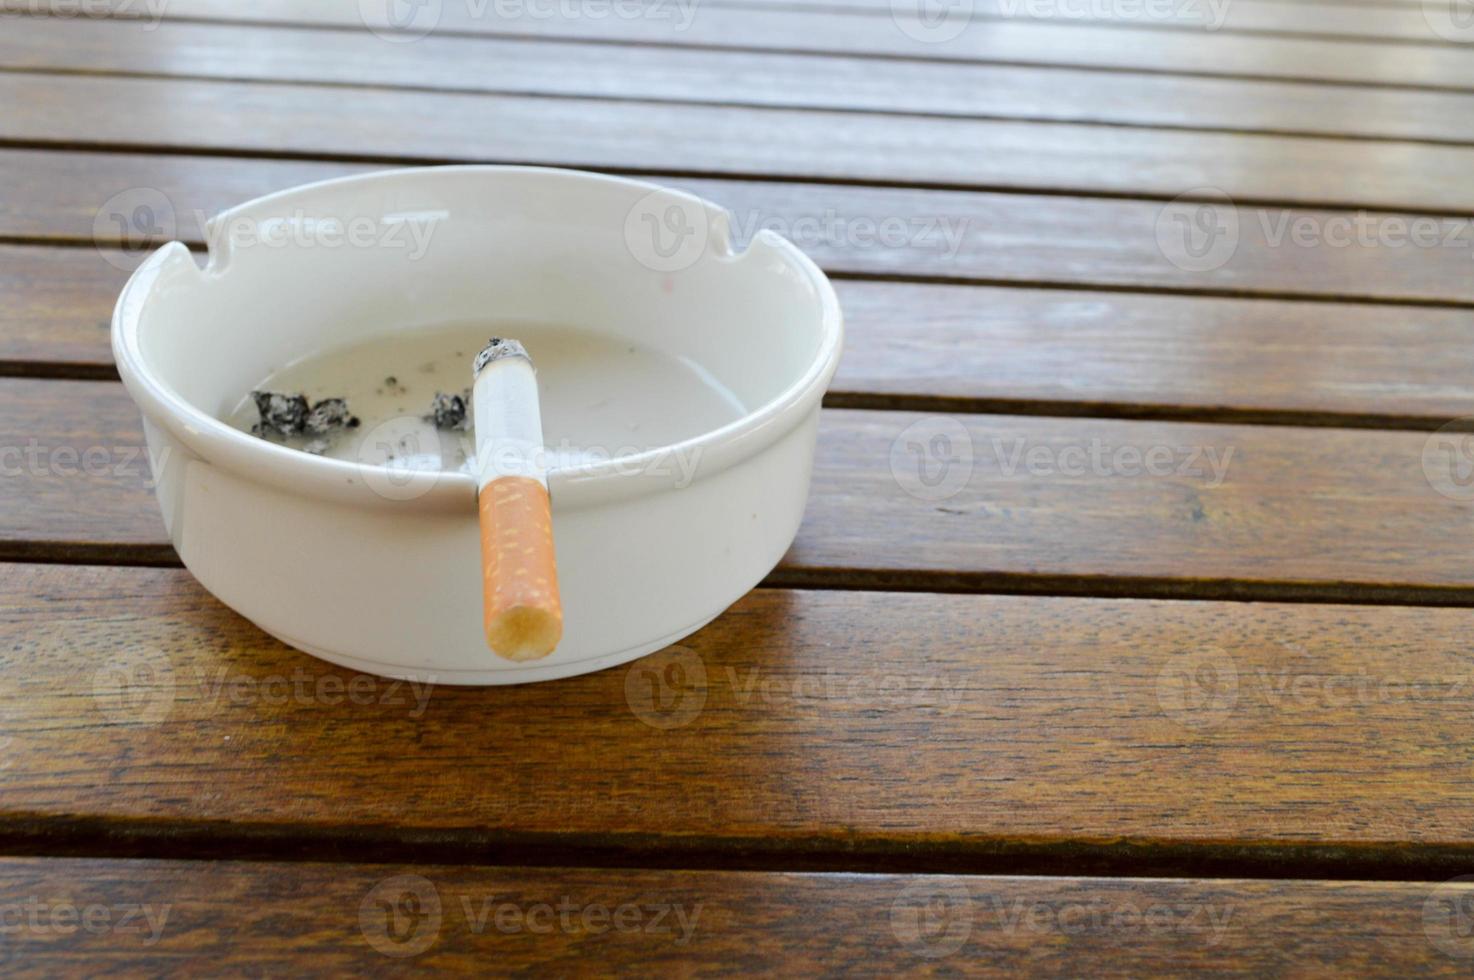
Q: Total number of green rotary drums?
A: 0